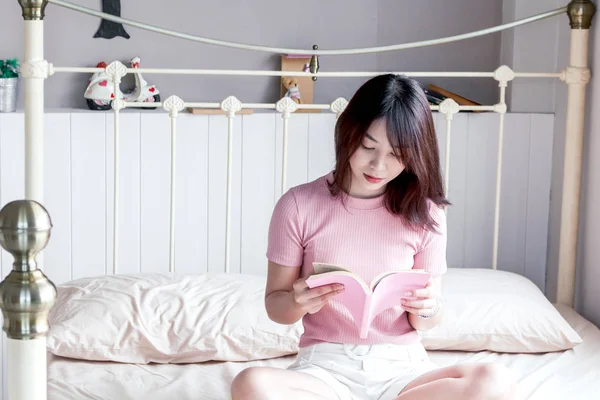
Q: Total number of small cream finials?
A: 7